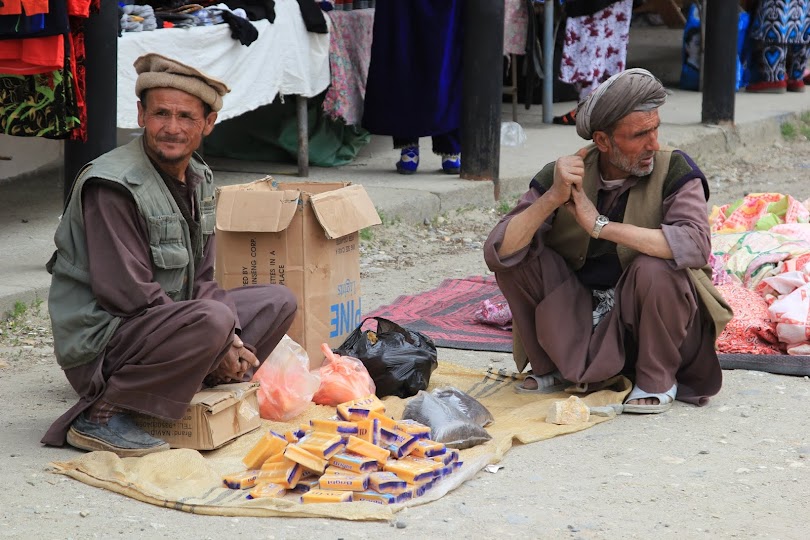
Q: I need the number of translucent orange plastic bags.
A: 2